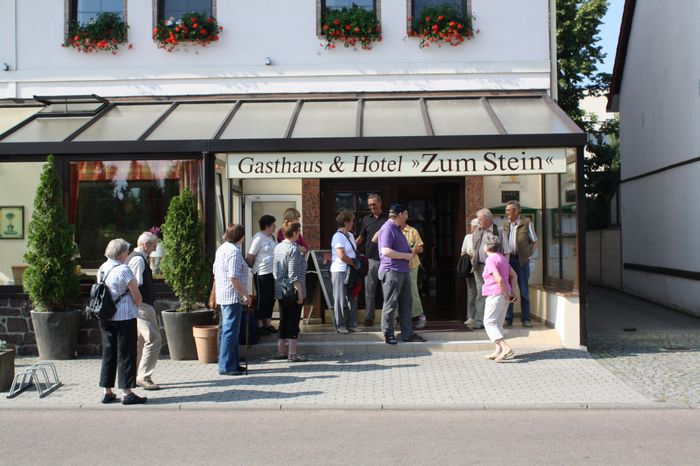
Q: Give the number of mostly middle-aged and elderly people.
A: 14